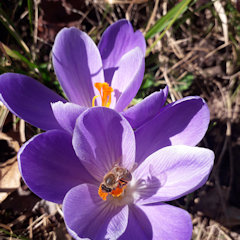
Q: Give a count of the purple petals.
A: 12